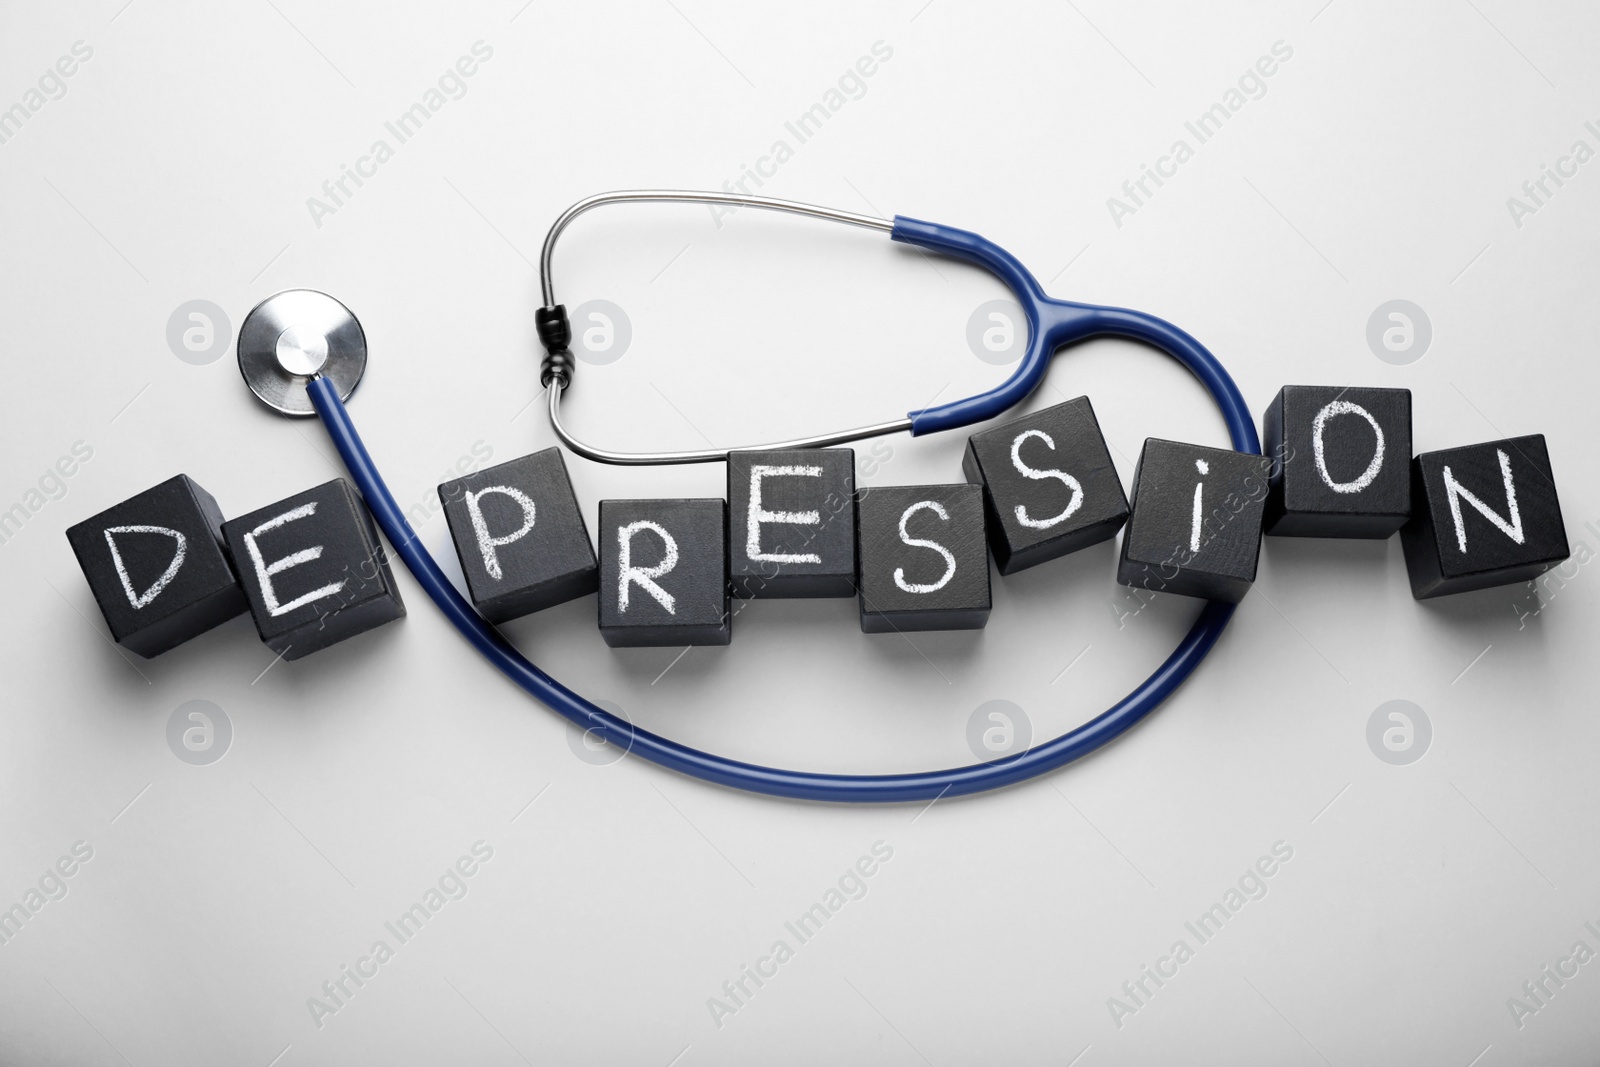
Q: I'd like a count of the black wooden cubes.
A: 10